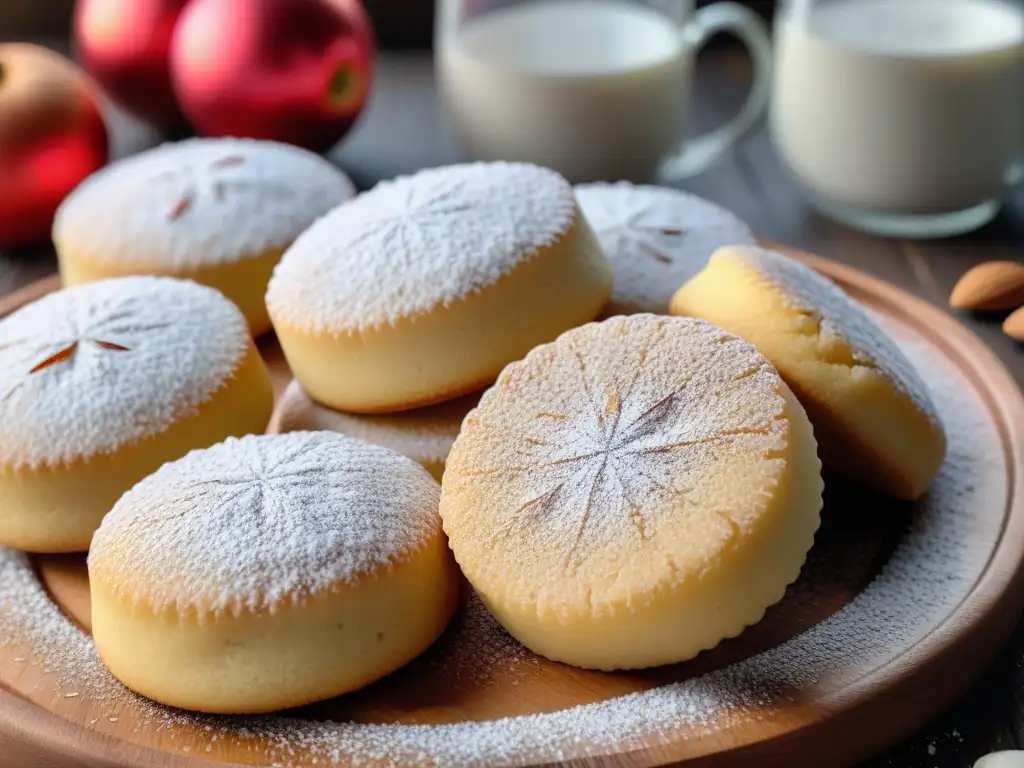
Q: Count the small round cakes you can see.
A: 8